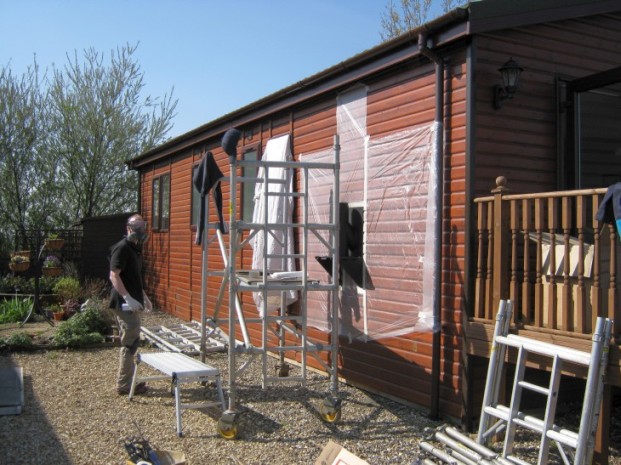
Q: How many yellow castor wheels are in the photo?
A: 2